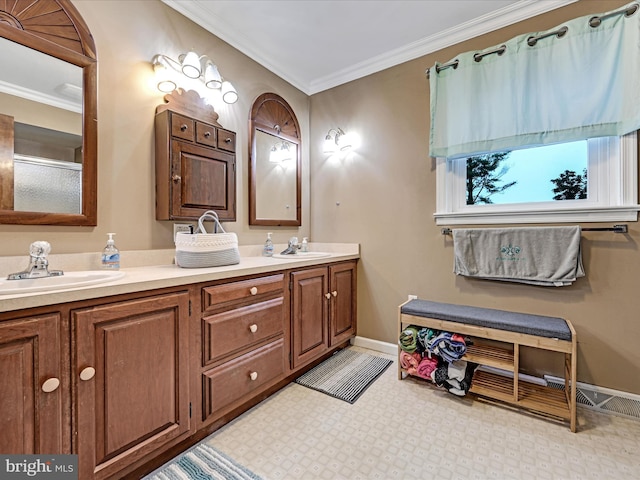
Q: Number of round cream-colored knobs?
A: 7